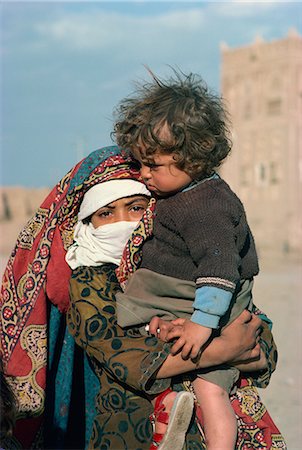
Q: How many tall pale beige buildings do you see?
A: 1